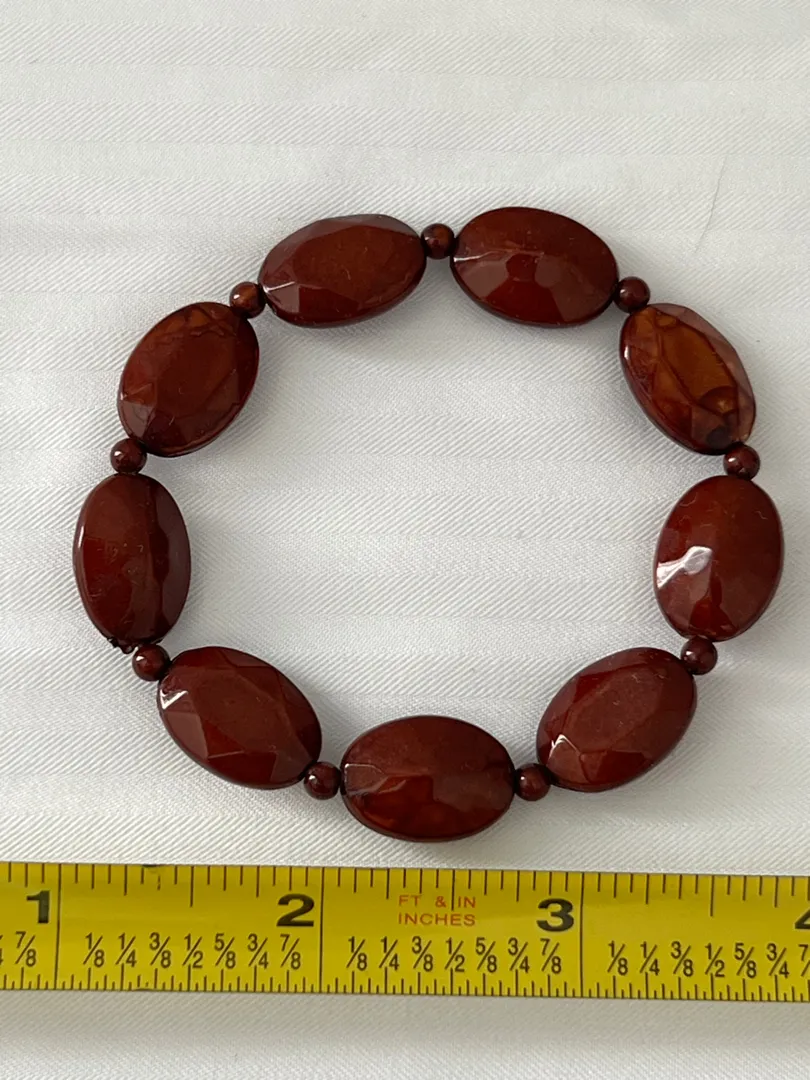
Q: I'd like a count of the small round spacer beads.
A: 9